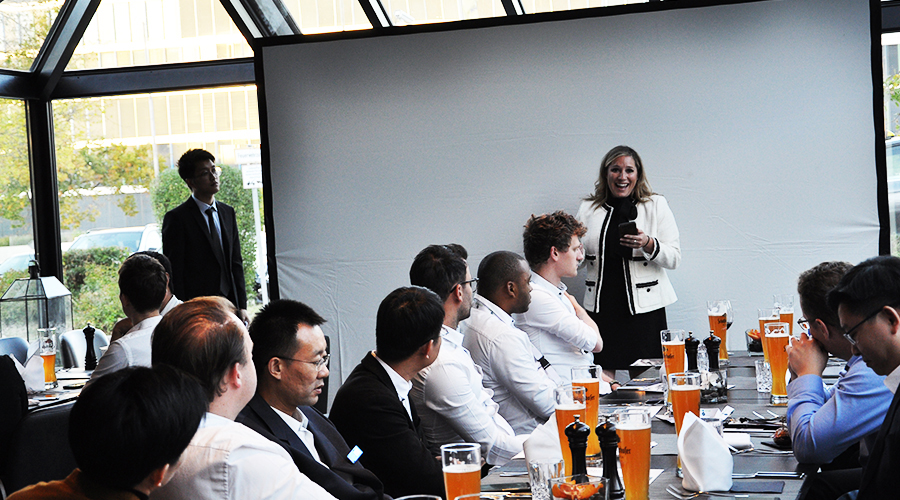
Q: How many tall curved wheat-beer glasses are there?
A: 11